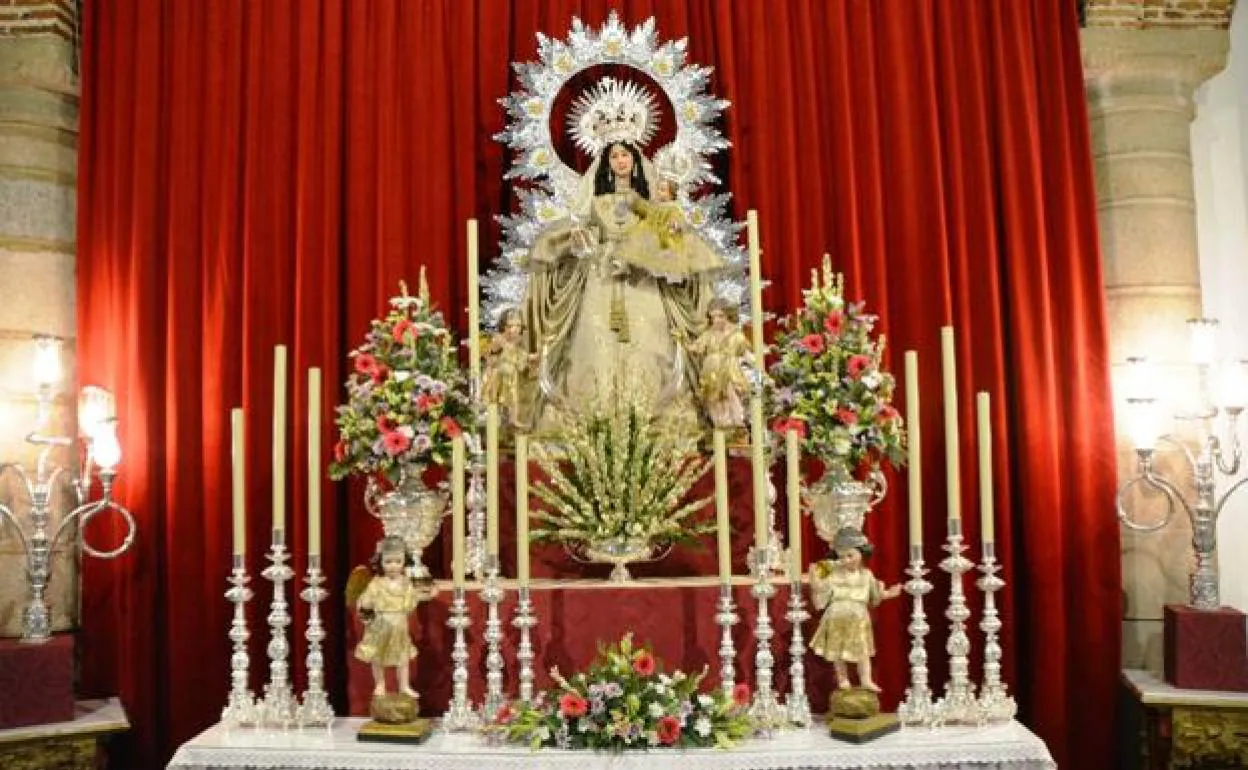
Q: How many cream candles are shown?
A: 14